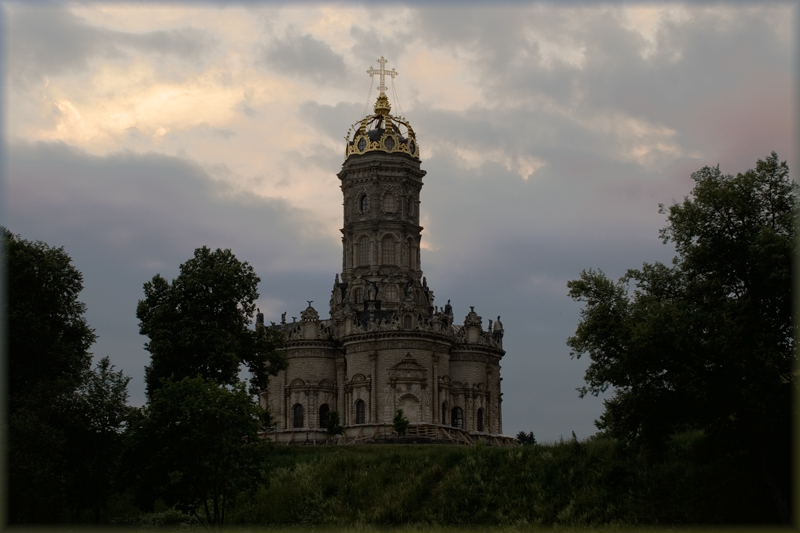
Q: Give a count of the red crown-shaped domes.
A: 0